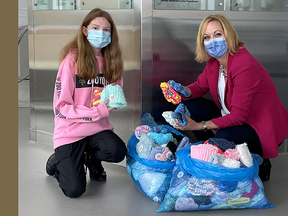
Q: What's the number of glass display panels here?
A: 4